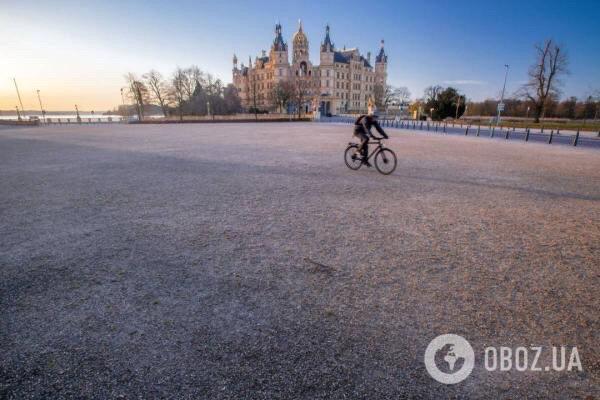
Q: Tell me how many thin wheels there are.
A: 2